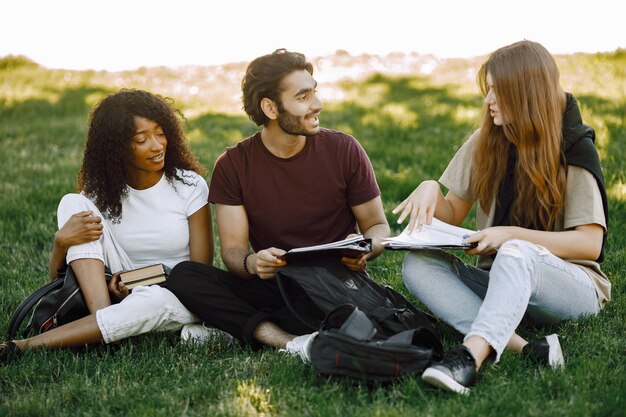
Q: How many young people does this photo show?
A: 3